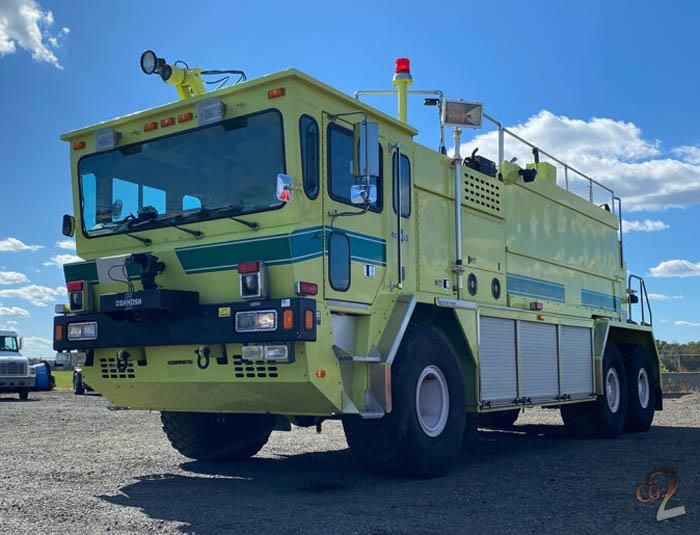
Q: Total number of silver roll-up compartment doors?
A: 3